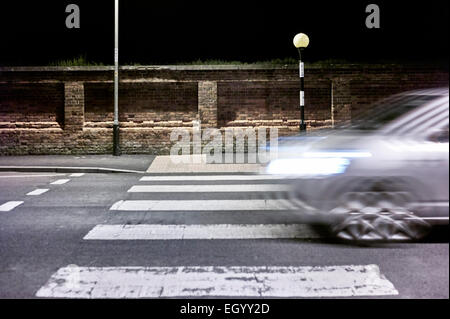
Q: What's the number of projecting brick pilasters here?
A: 3